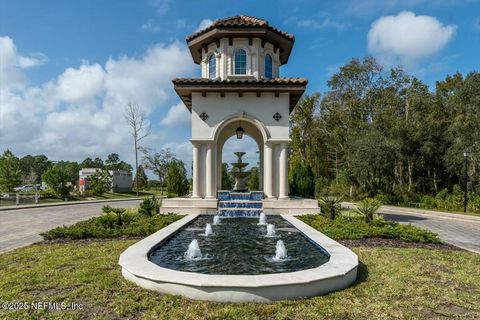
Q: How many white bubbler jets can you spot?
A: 6